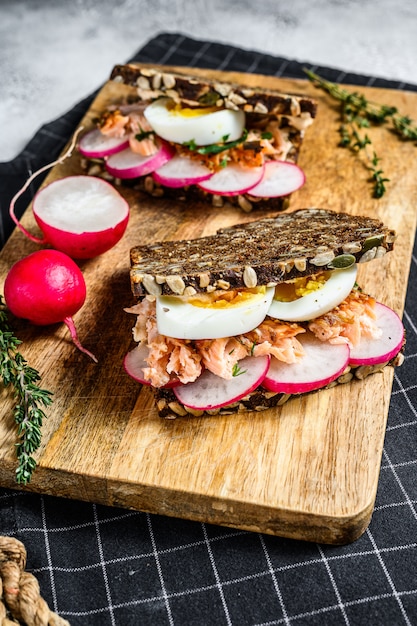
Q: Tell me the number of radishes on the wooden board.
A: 2